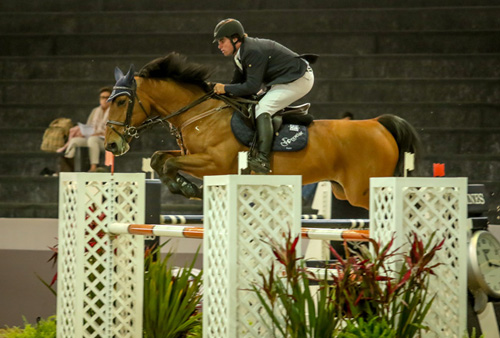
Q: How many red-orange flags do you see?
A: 2